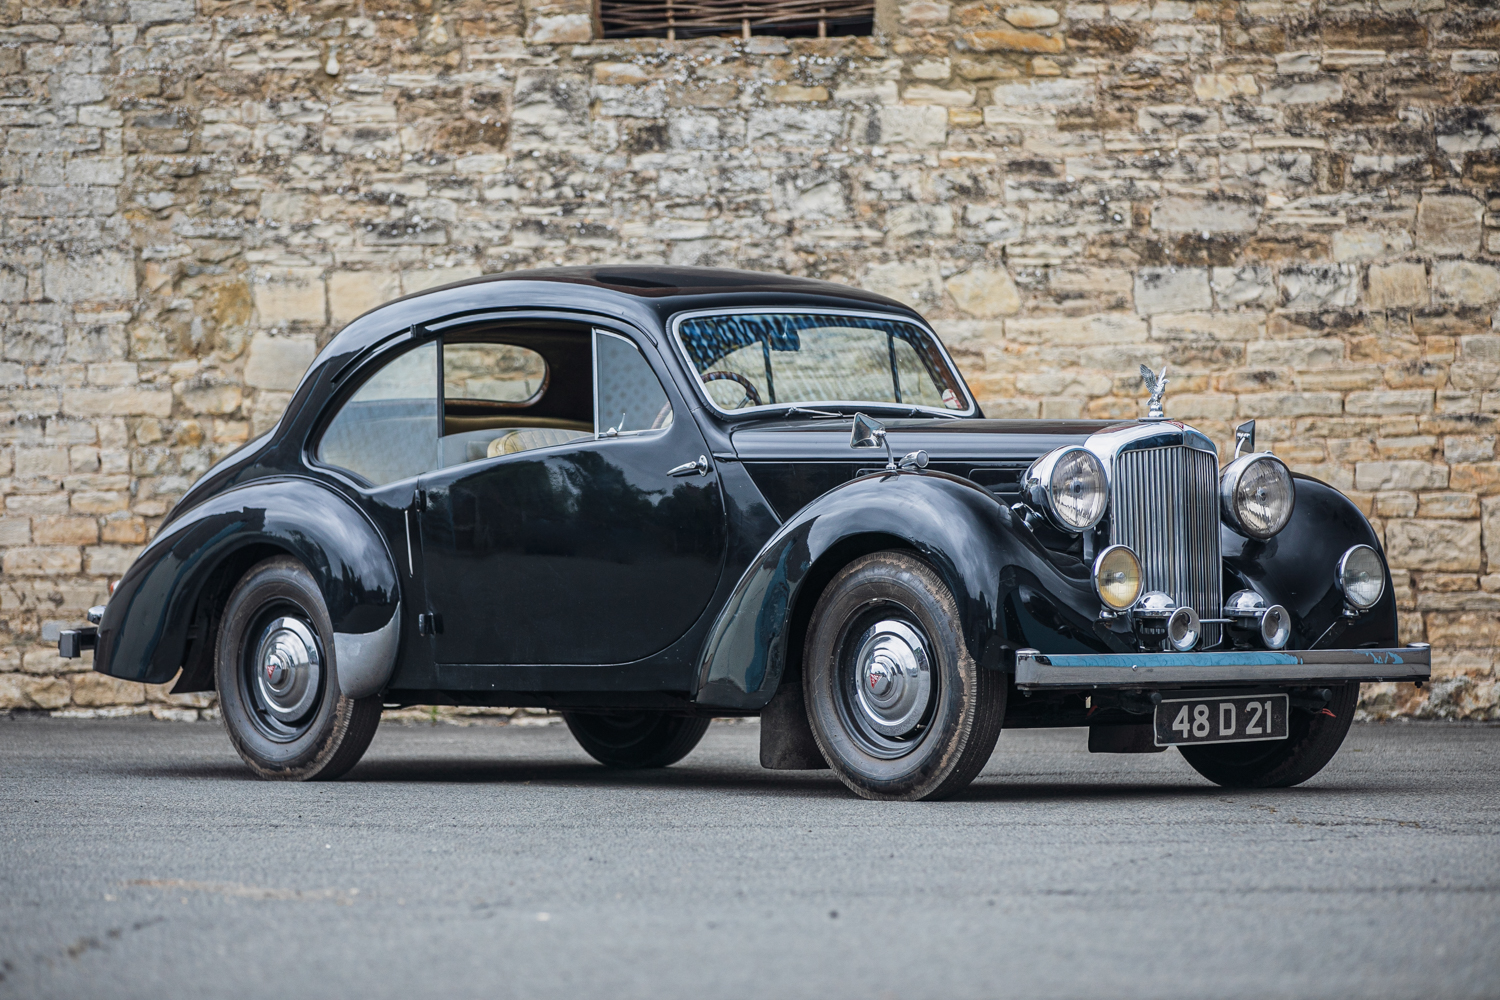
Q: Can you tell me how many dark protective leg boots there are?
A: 0